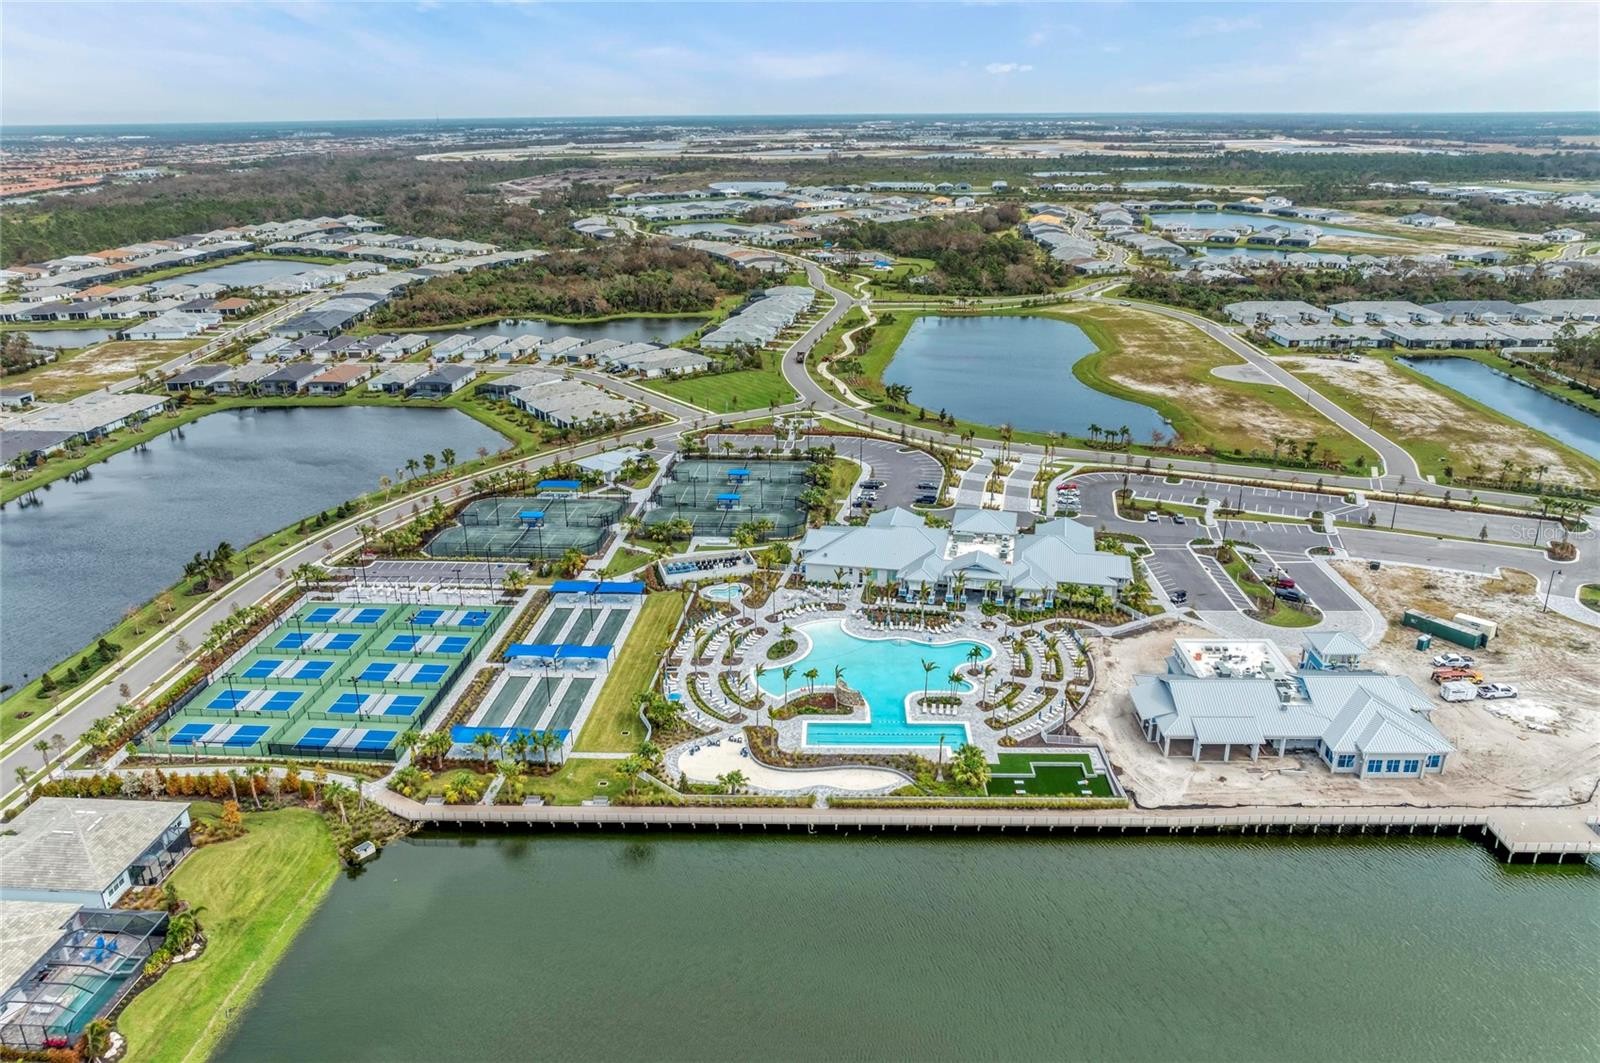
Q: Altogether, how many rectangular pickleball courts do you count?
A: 10